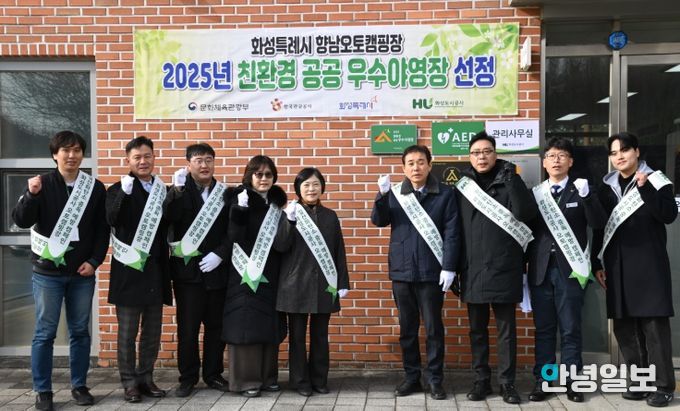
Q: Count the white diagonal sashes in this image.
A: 9